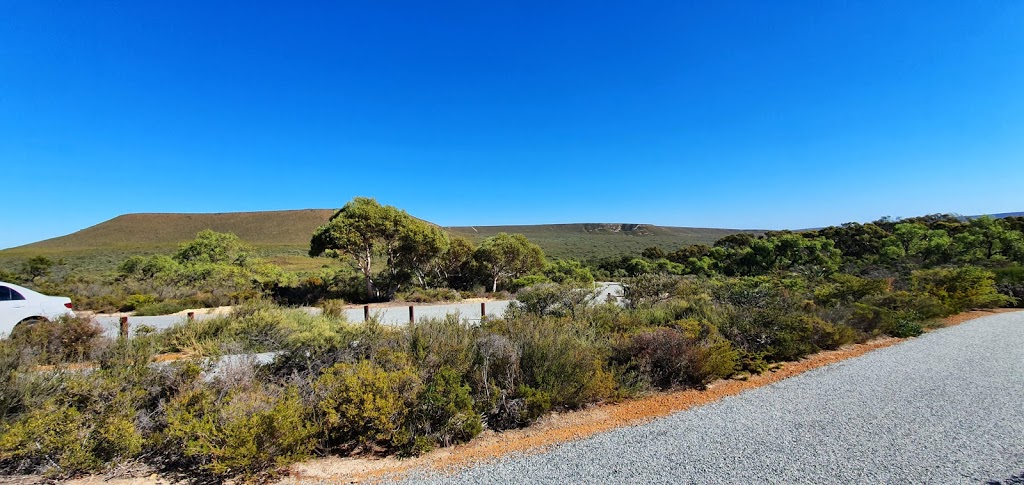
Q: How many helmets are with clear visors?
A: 0